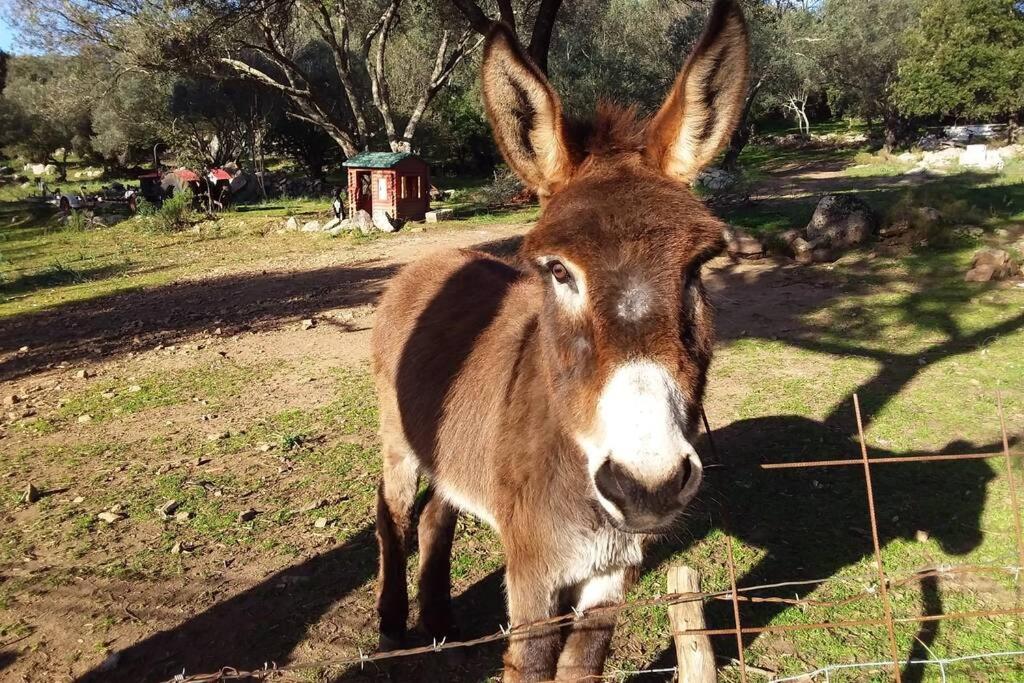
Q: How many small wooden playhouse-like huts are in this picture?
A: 1